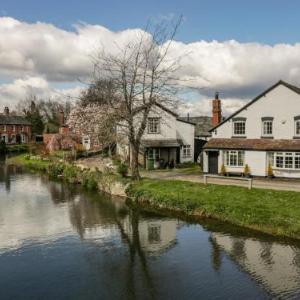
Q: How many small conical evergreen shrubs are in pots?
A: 3